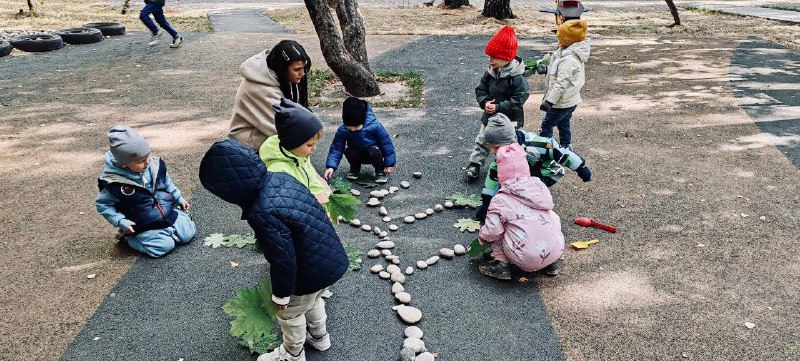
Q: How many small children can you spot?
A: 8